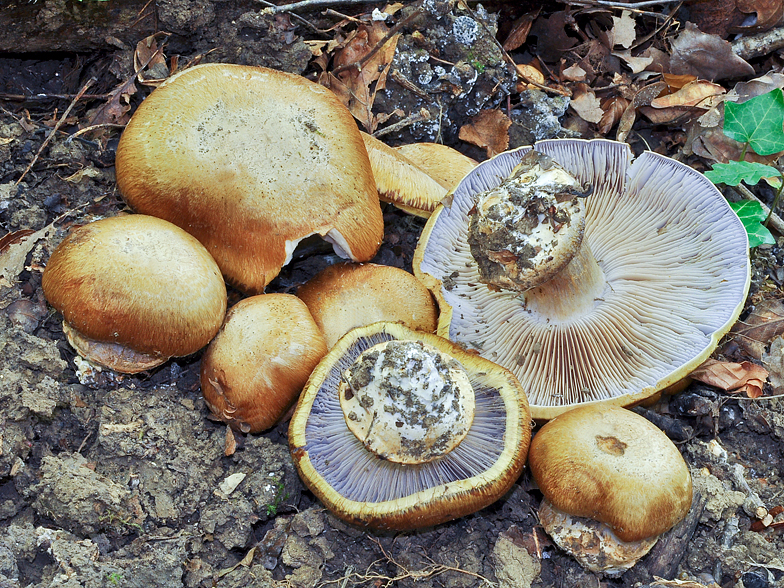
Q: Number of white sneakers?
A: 0